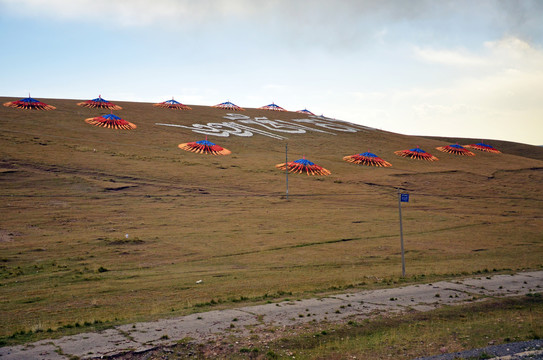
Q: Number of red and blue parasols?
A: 13